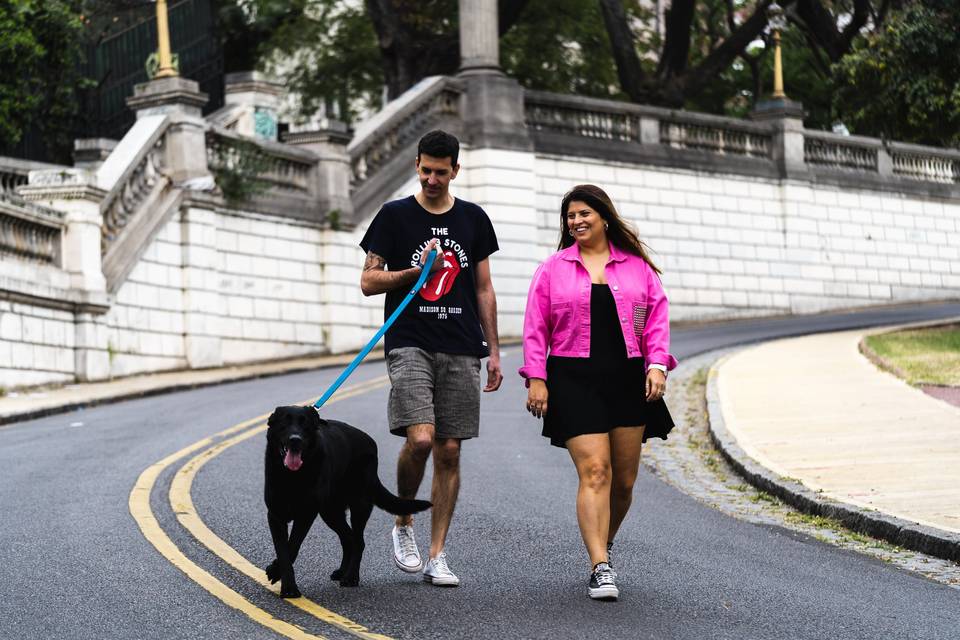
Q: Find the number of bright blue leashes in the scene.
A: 1